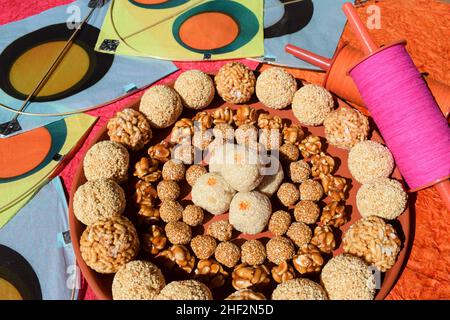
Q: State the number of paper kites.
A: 5